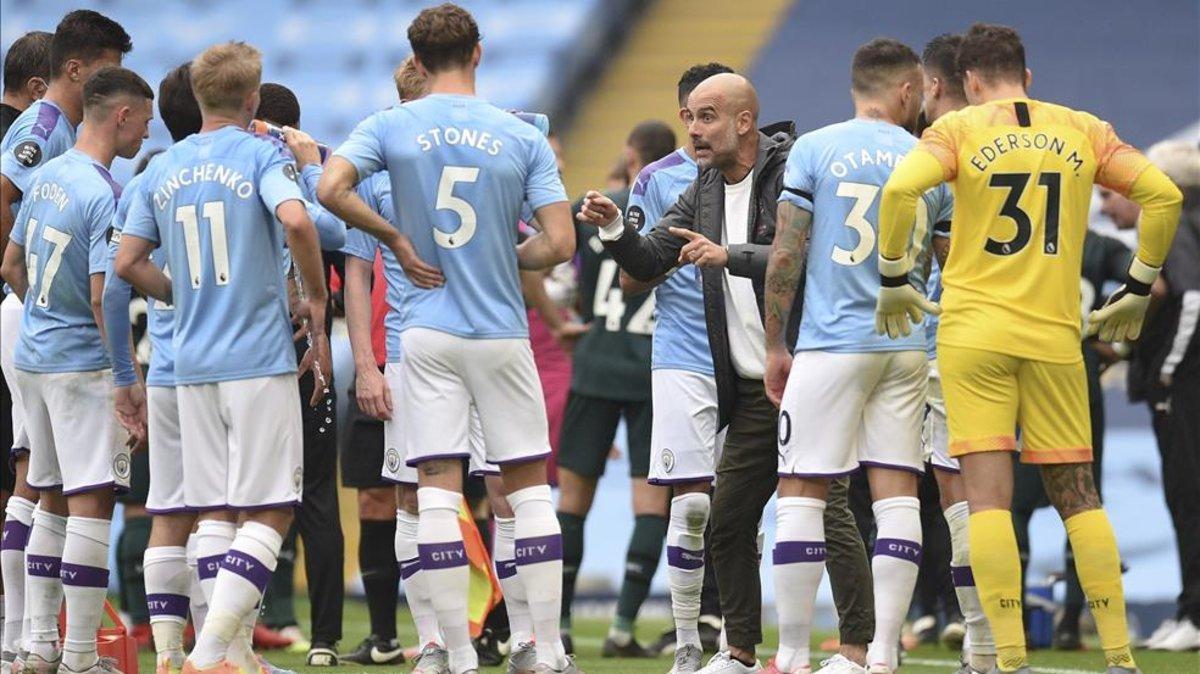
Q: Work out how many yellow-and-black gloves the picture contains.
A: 2